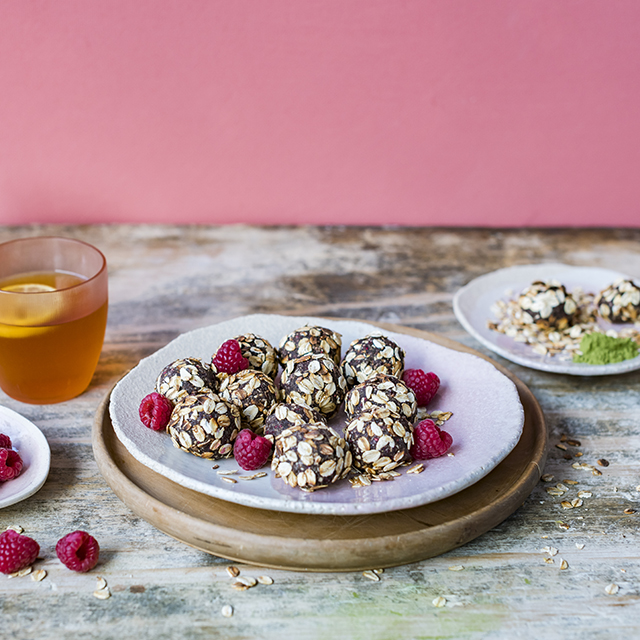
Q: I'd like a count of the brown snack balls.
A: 13